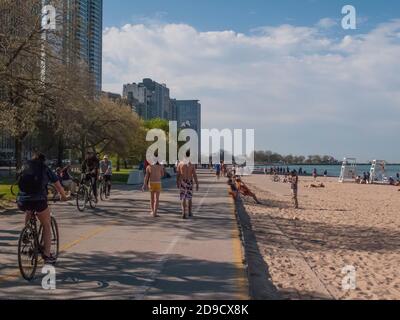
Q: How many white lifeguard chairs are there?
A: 2